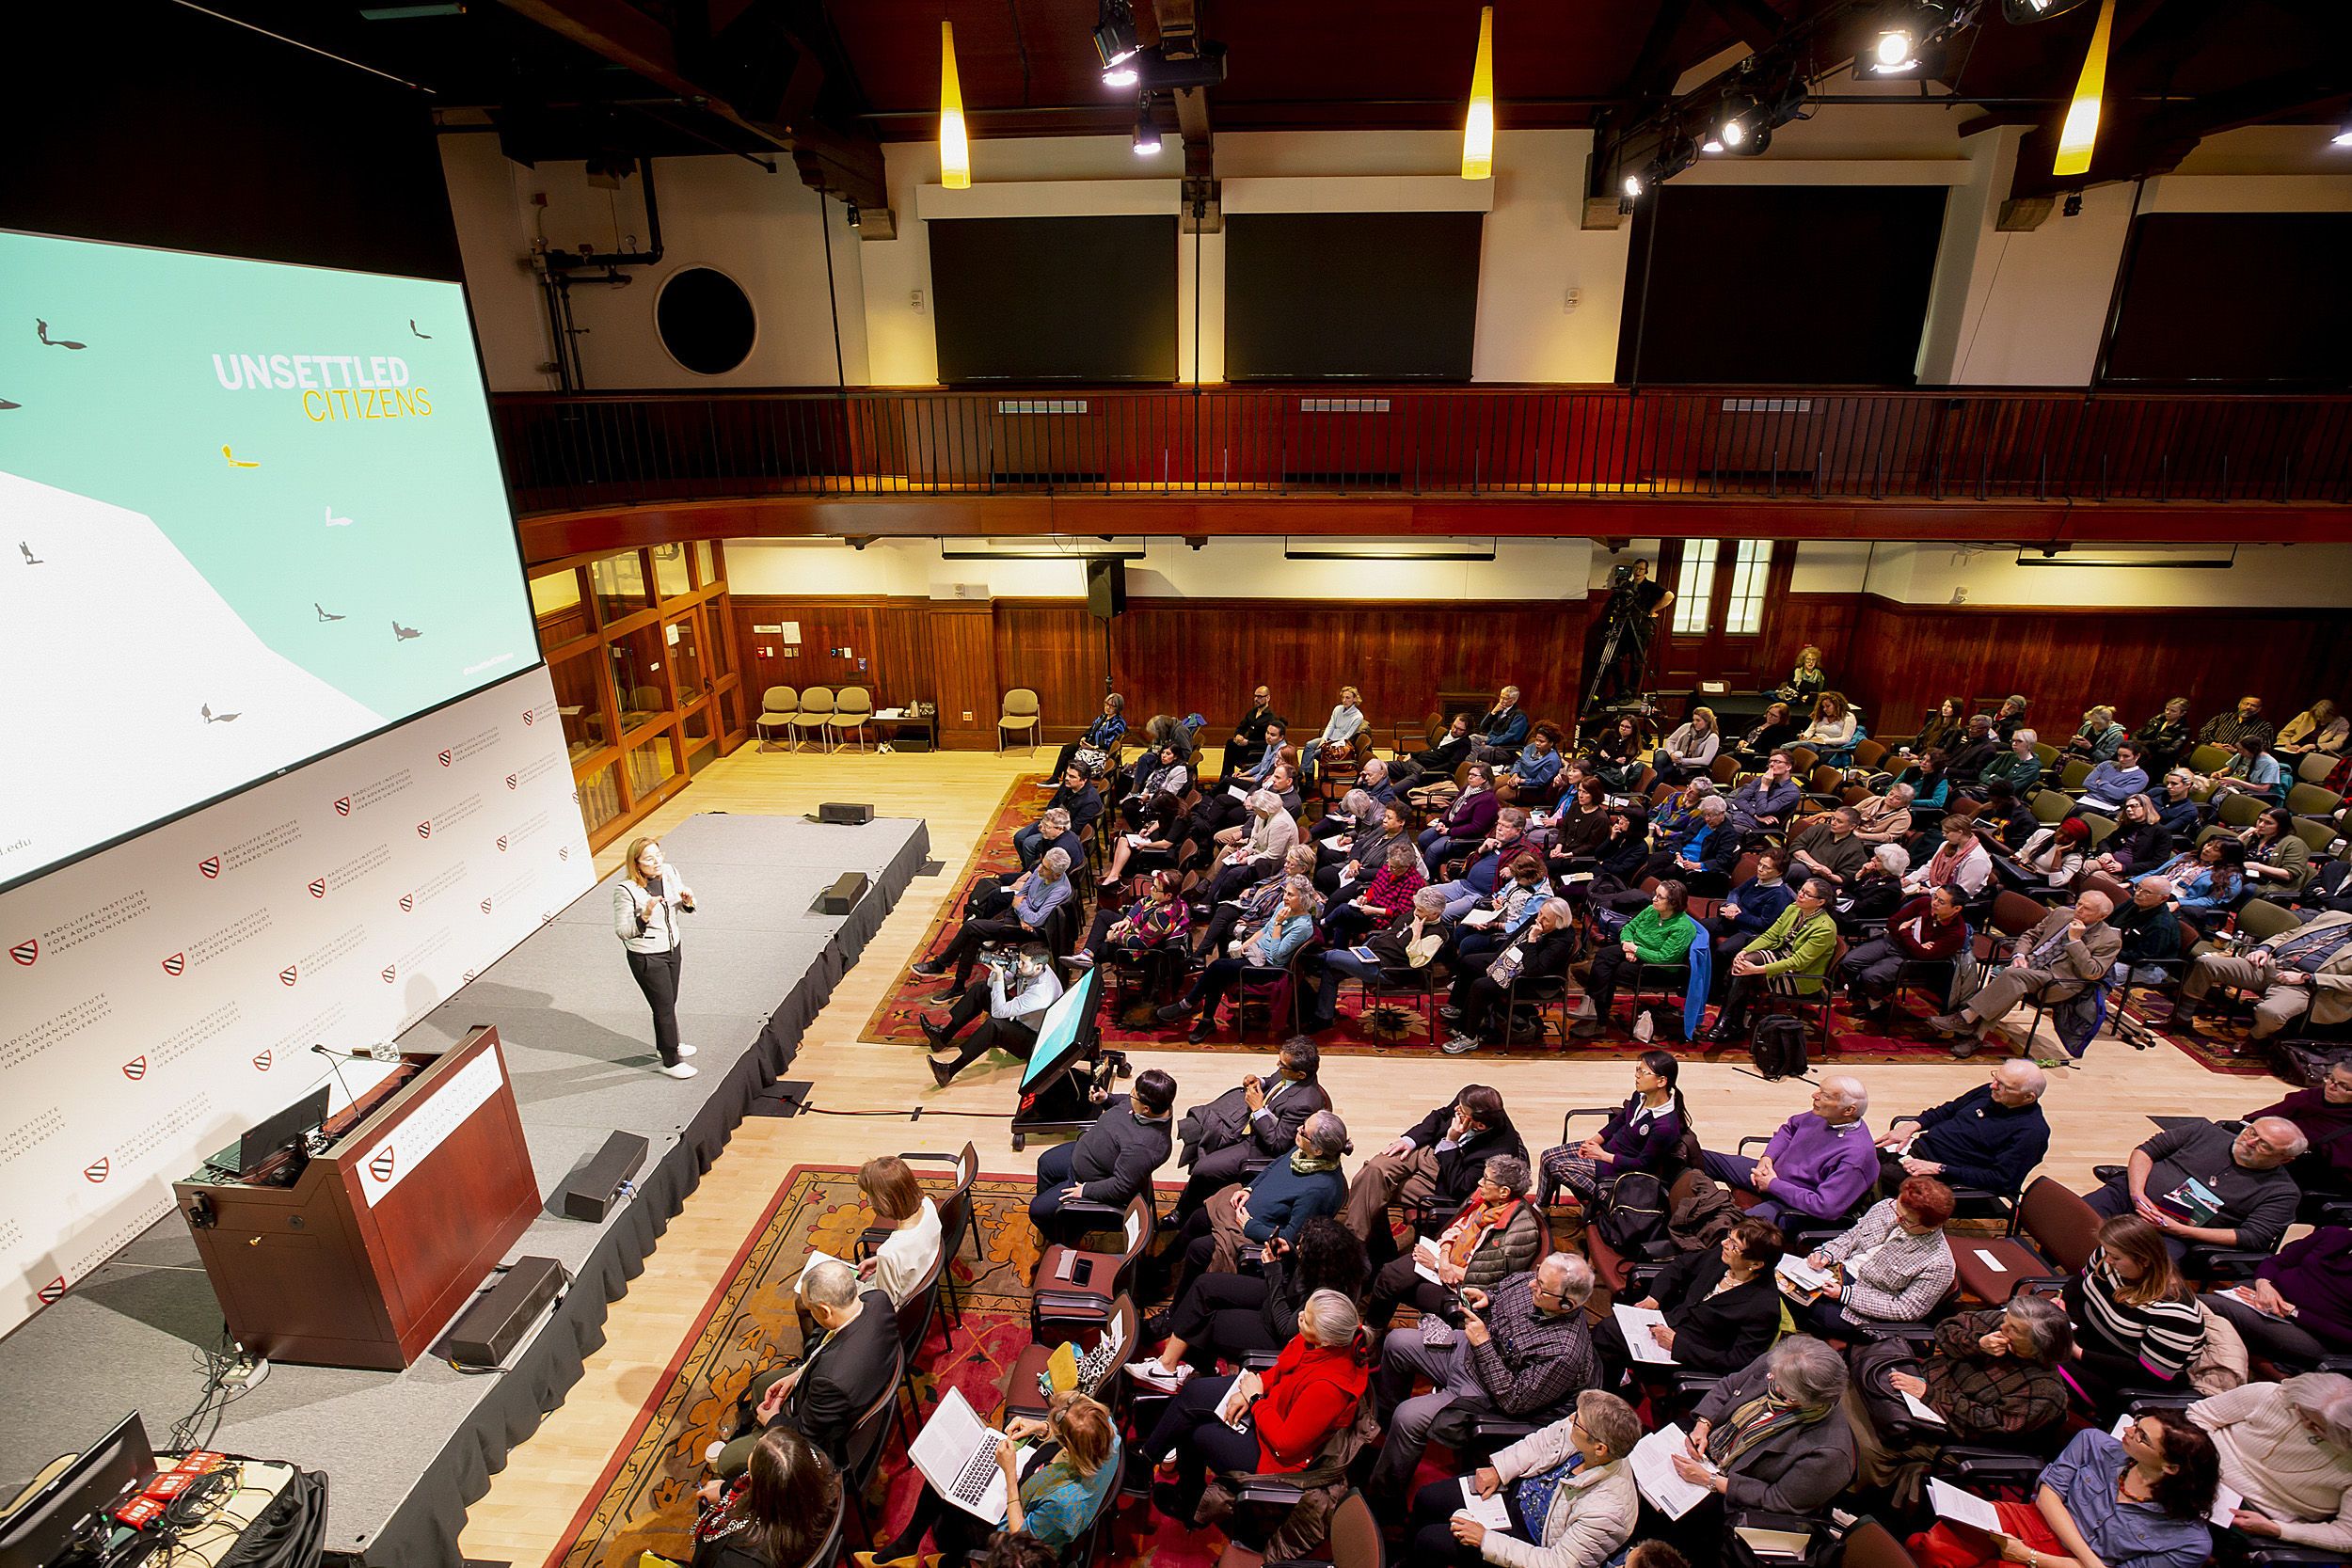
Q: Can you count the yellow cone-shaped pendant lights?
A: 3